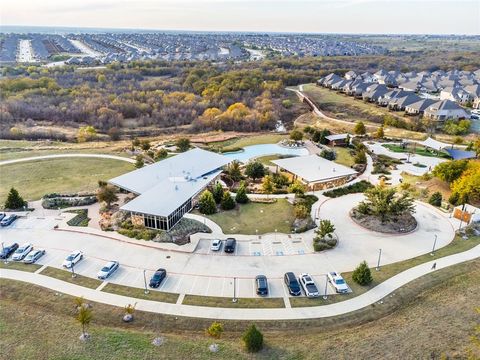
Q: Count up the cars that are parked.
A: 14